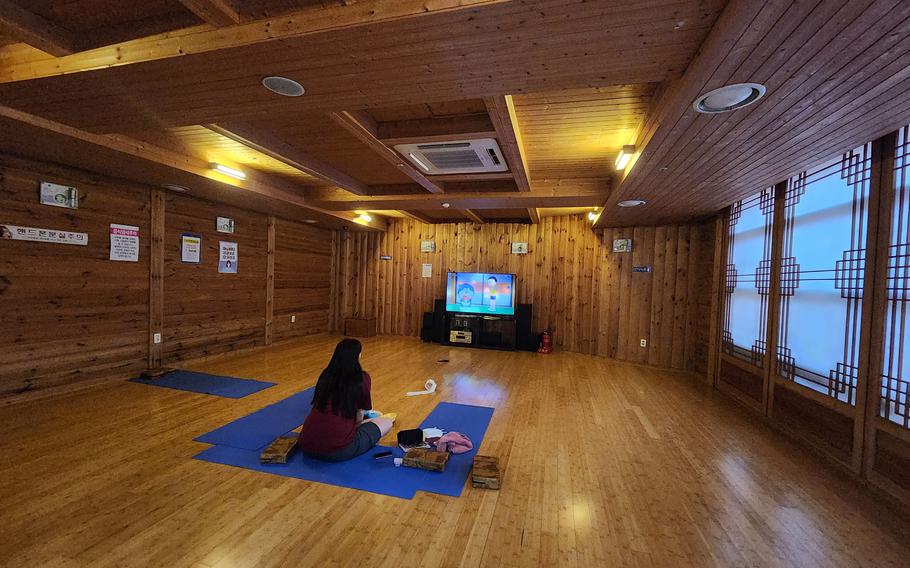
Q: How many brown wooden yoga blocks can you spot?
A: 3